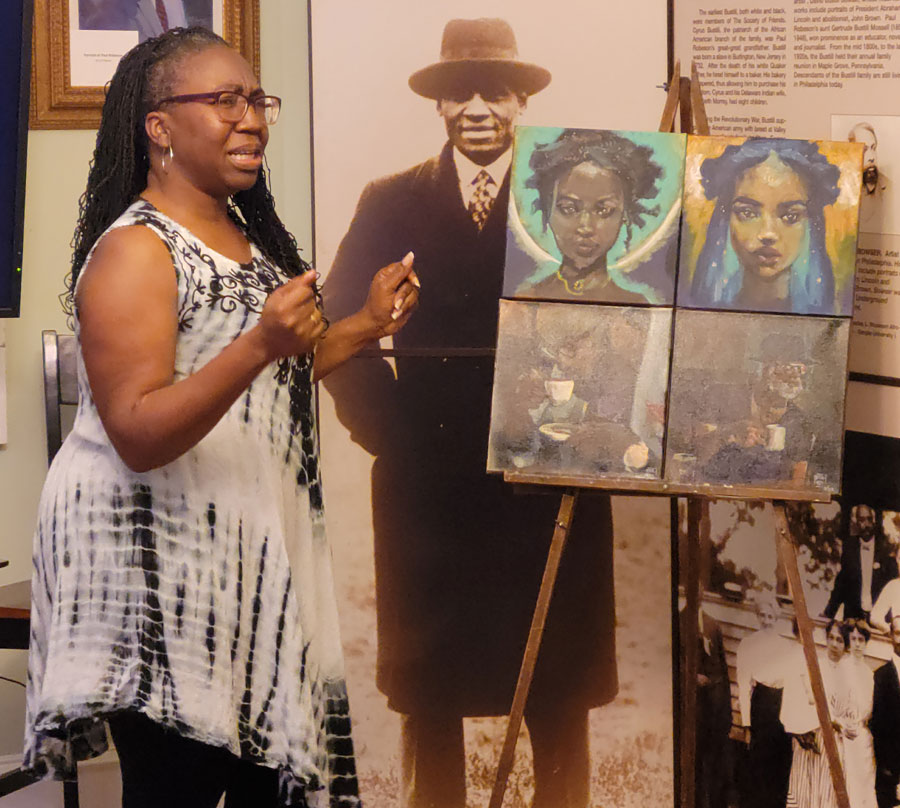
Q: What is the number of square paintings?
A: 4